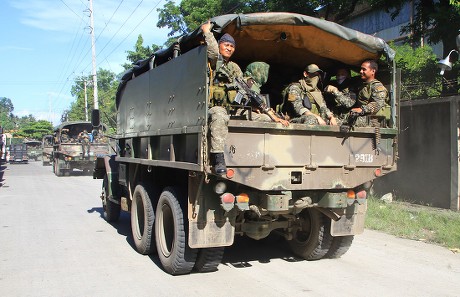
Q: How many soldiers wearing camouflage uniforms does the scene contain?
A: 5